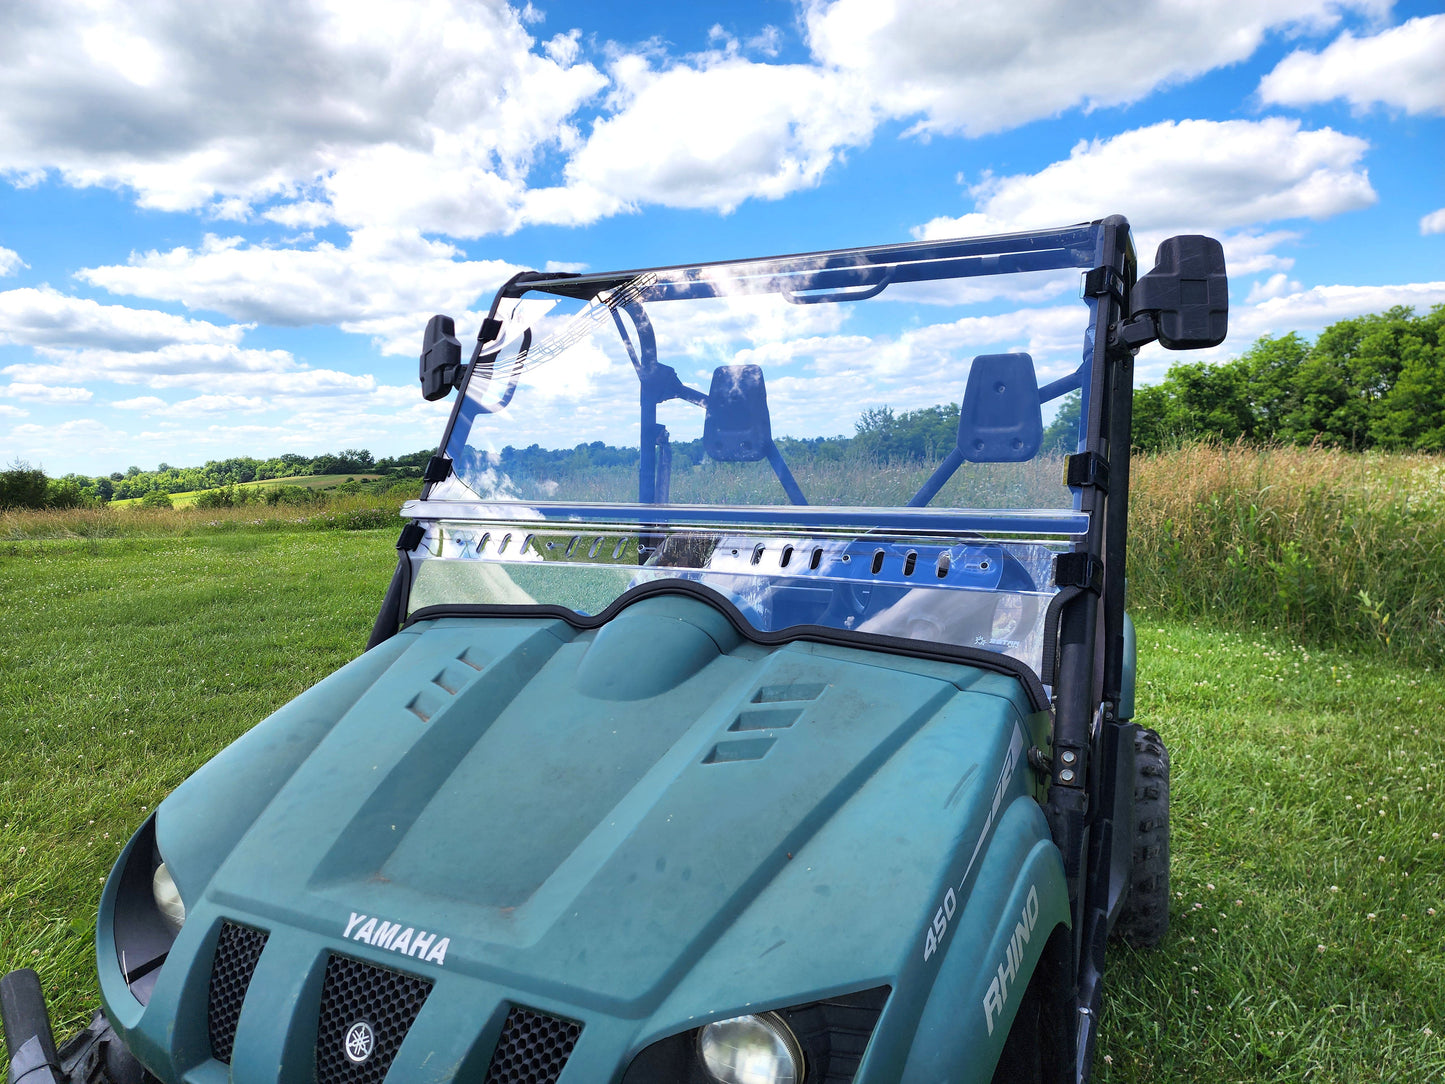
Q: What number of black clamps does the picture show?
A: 6